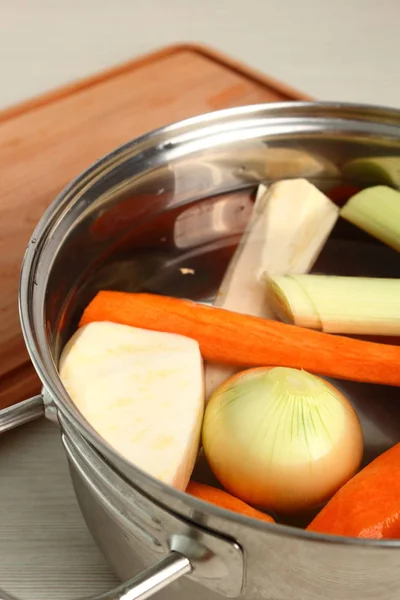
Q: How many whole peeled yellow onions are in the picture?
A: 1